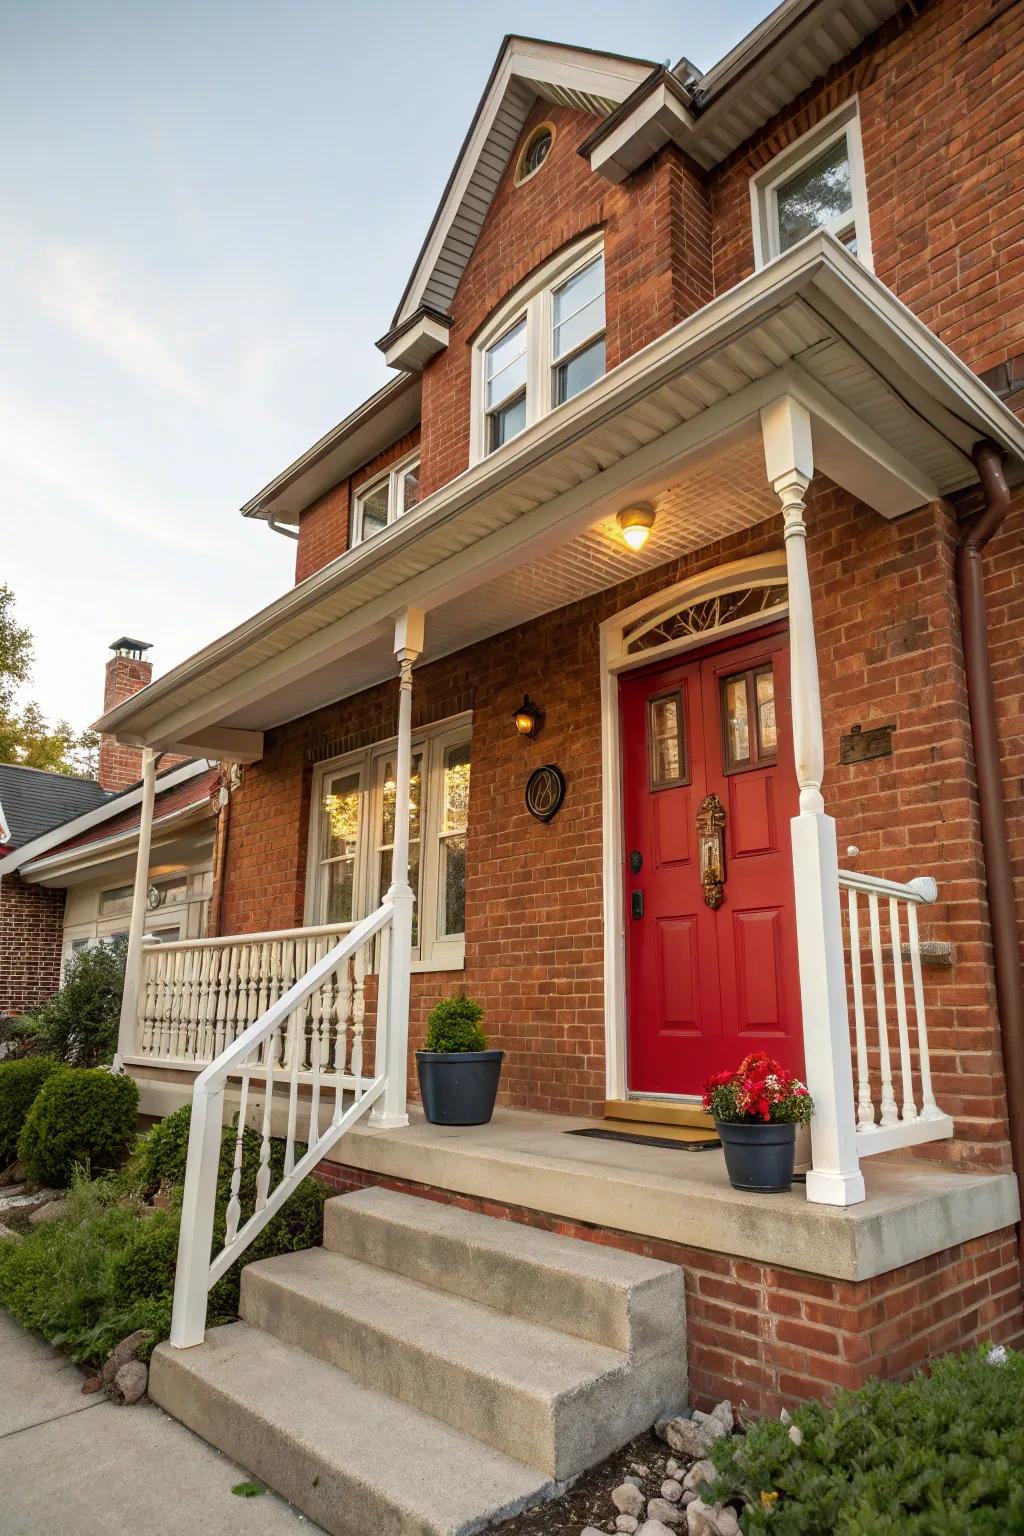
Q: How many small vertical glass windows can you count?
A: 3